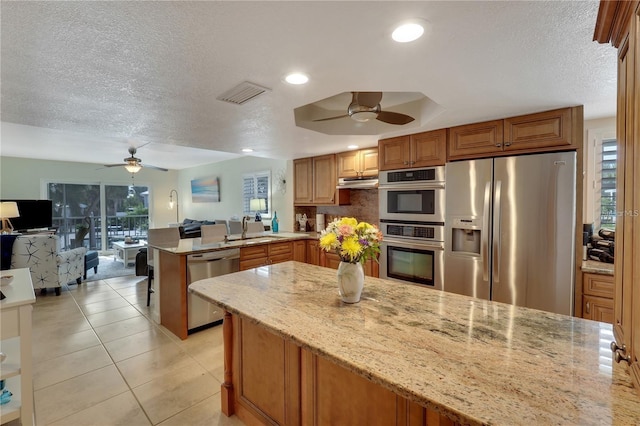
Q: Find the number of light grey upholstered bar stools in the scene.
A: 3